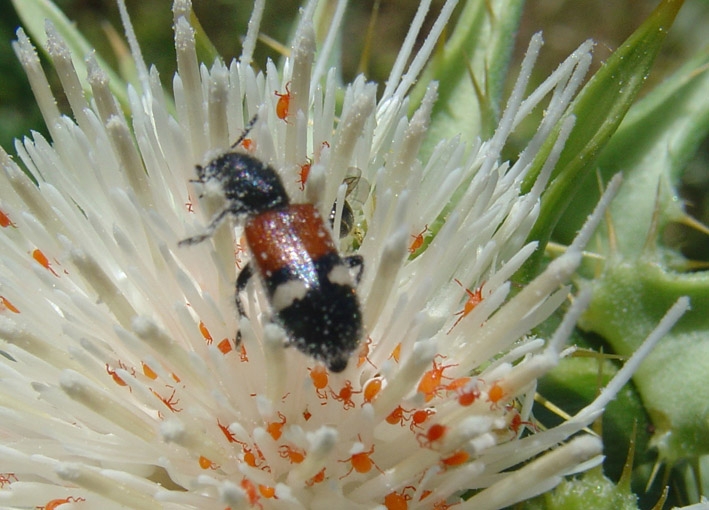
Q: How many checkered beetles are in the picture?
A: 1